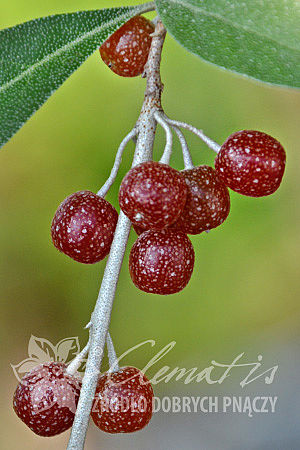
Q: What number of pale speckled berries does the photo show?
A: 8